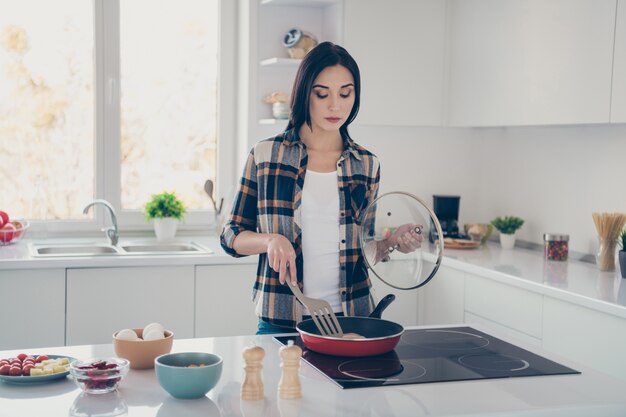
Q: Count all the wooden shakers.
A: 2